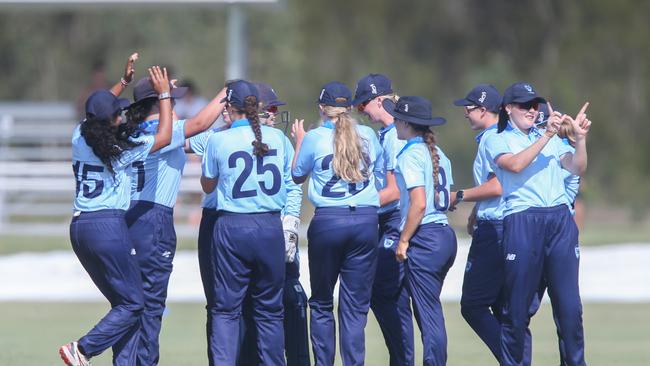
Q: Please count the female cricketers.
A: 11